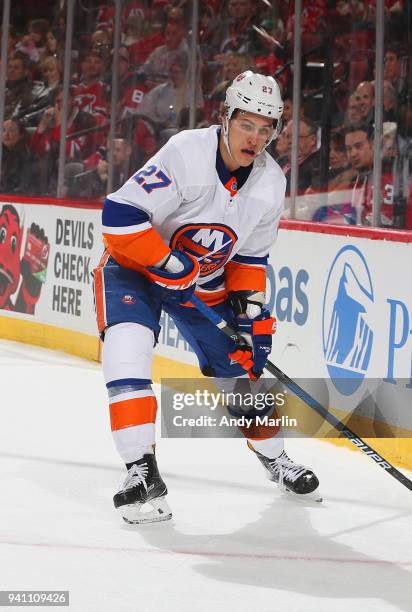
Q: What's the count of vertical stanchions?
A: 6